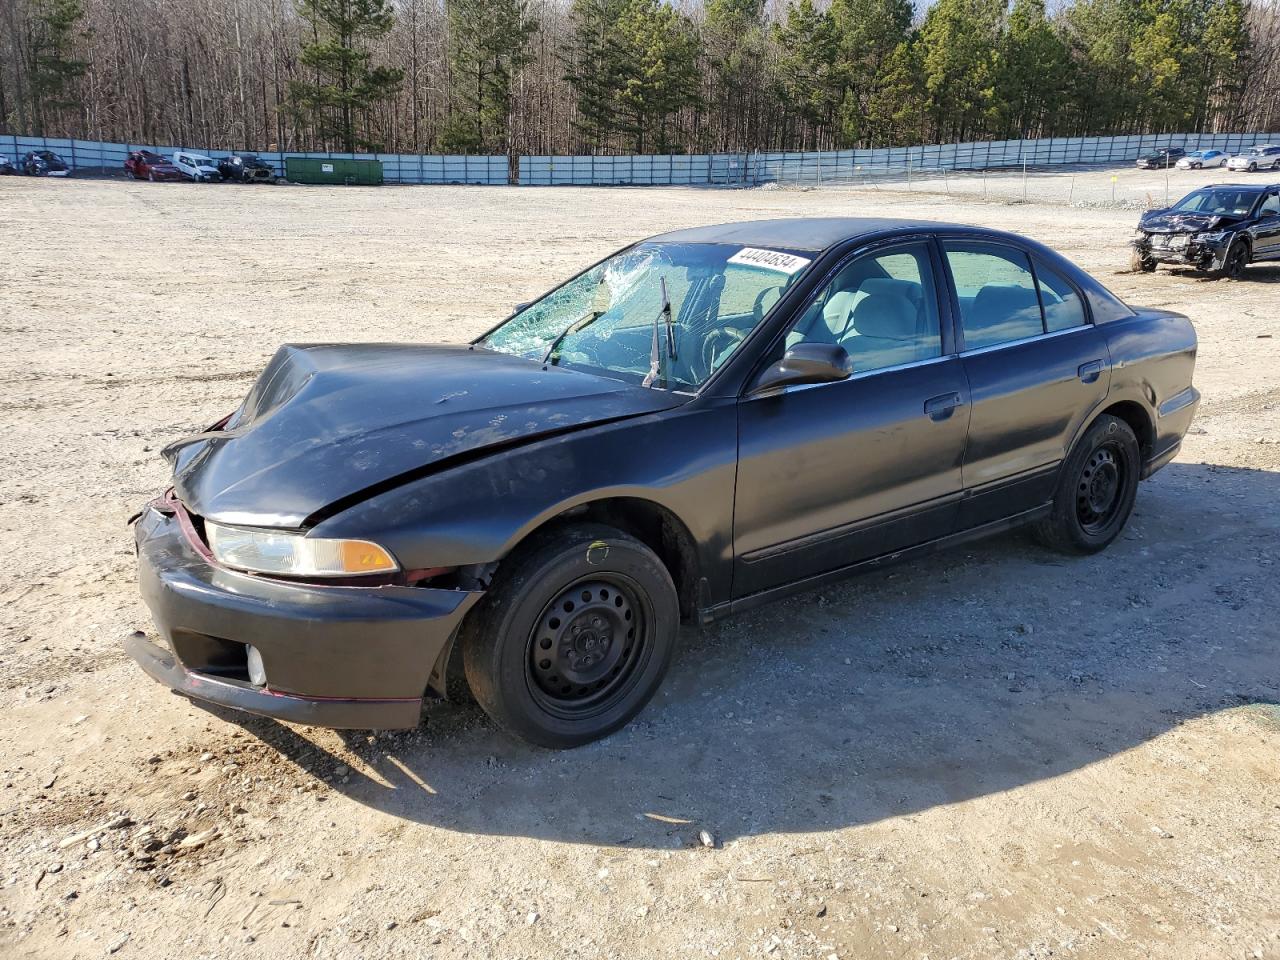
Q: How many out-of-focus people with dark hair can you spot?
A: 0